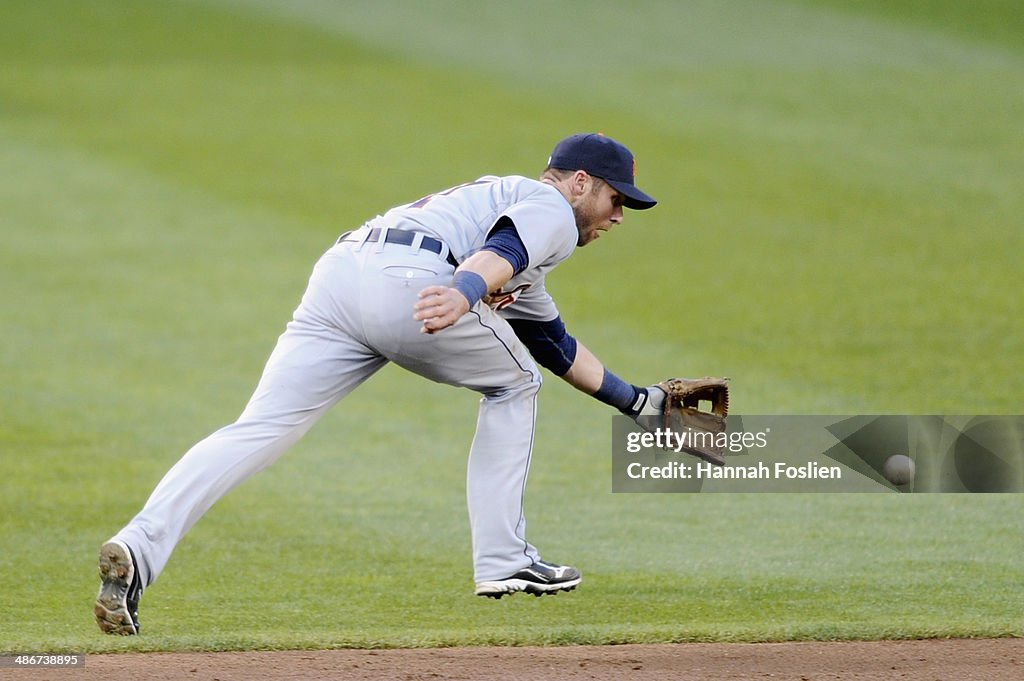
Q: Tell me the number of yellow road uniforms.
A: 0